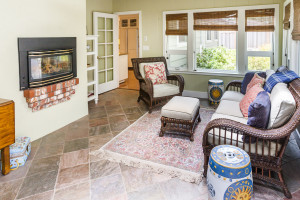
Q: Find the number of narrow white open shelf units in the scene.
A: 1